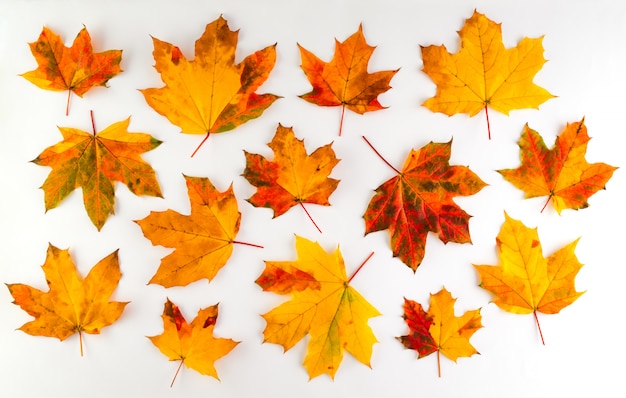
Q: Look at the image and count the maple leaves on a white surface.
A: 14